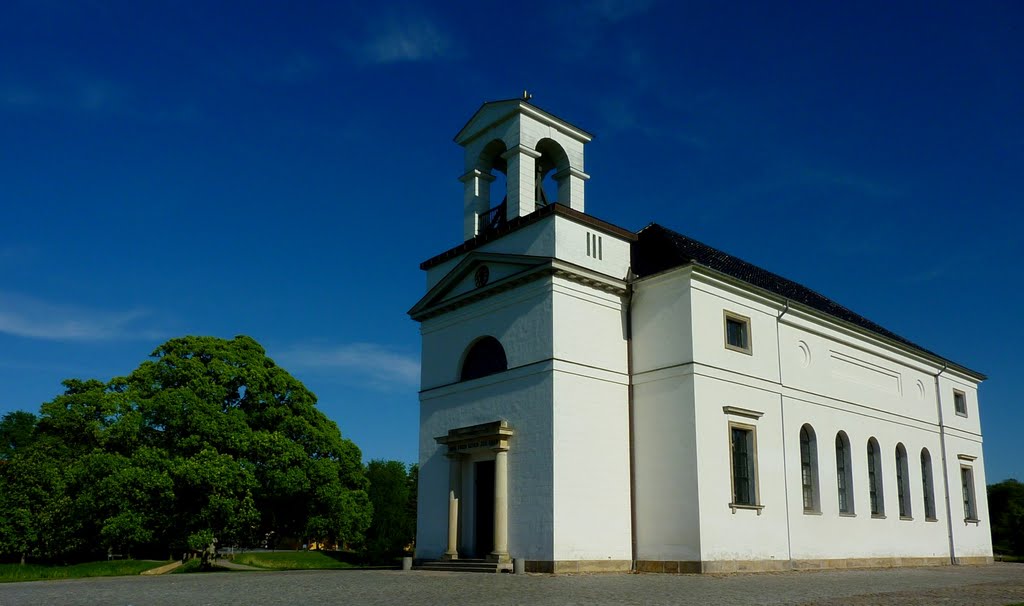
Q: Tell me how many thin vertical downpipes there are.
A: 3